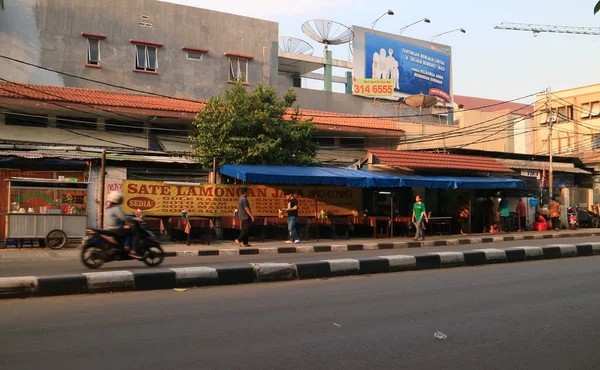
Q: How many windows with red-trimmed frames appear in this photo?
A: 4